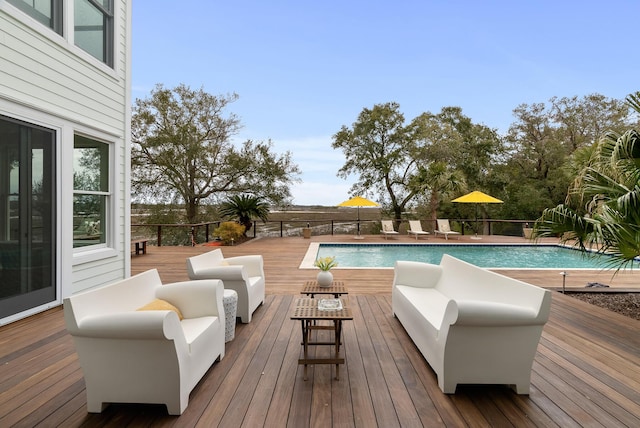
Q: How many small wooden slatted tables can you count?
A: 2